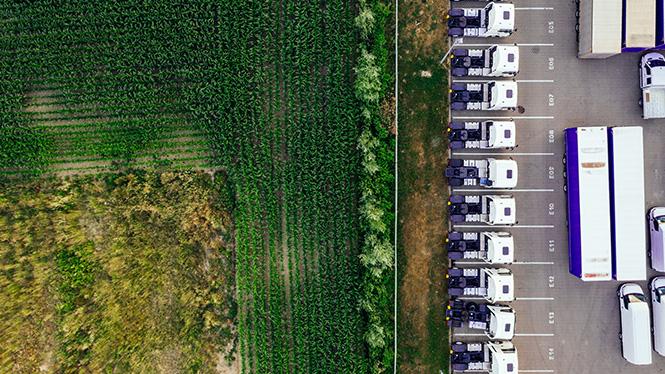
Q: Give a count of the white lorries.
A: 10